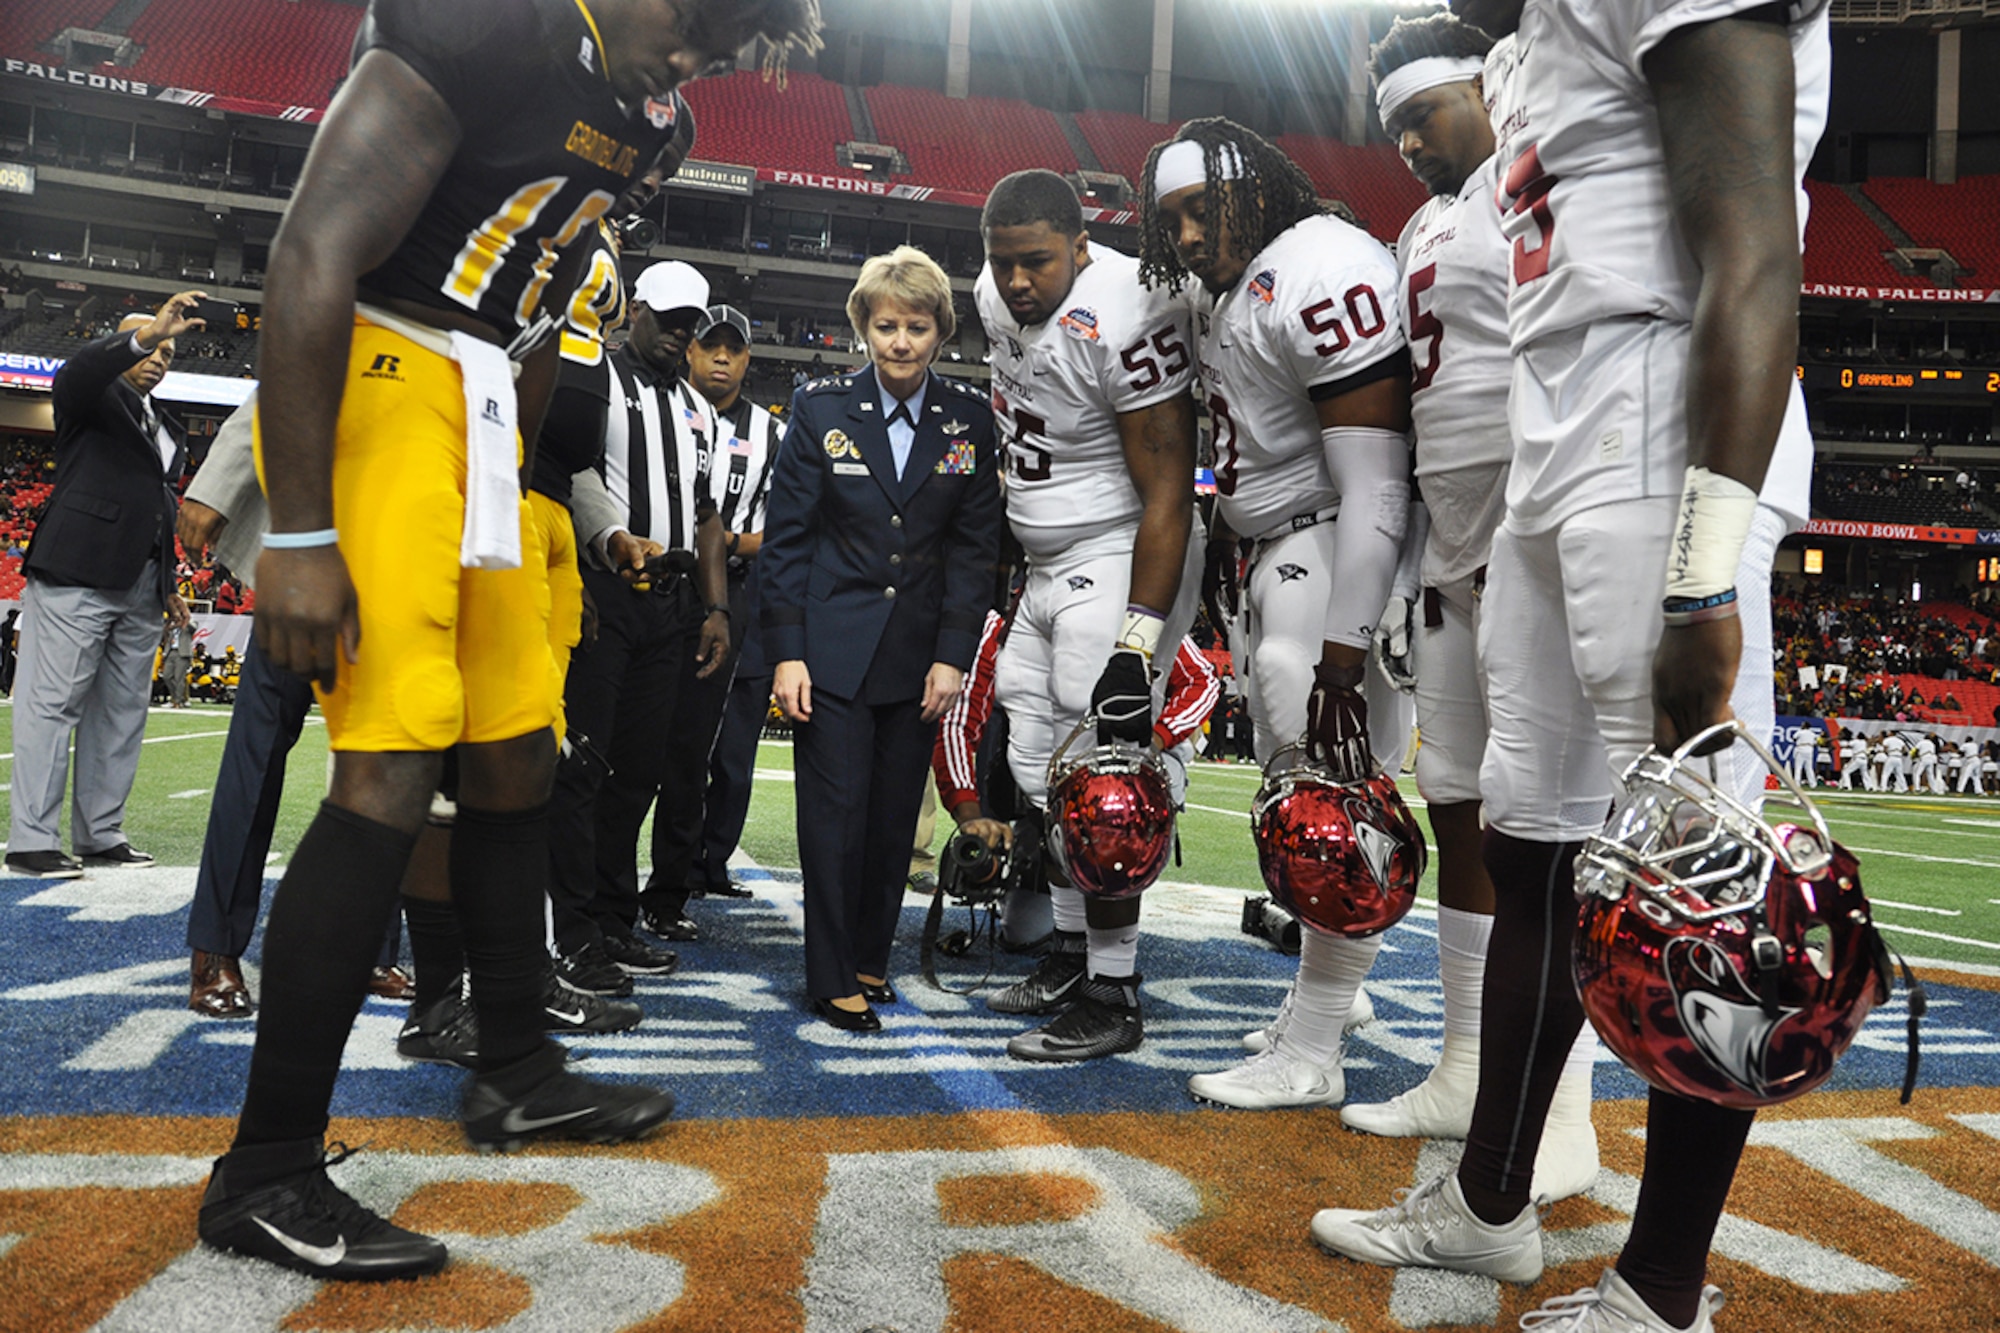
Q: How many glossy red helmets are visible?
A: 3